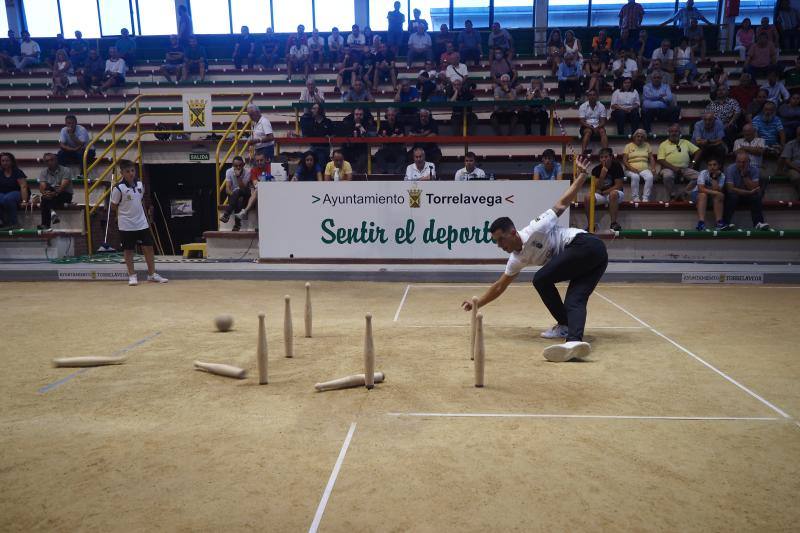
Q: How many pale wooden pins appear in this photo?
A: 9